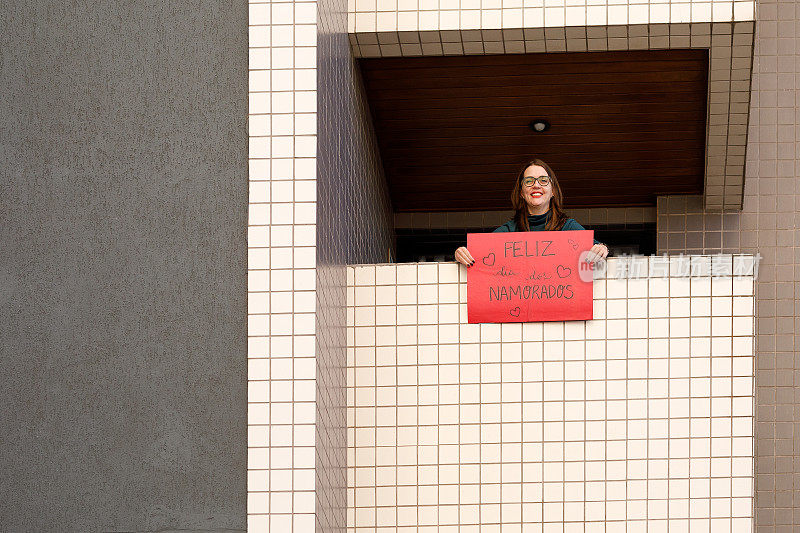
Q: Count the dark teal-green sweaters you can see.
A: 1